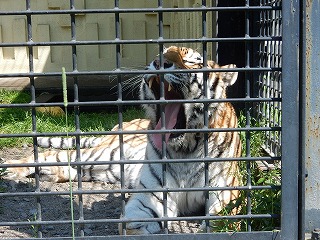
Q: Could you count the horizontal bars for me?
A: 8